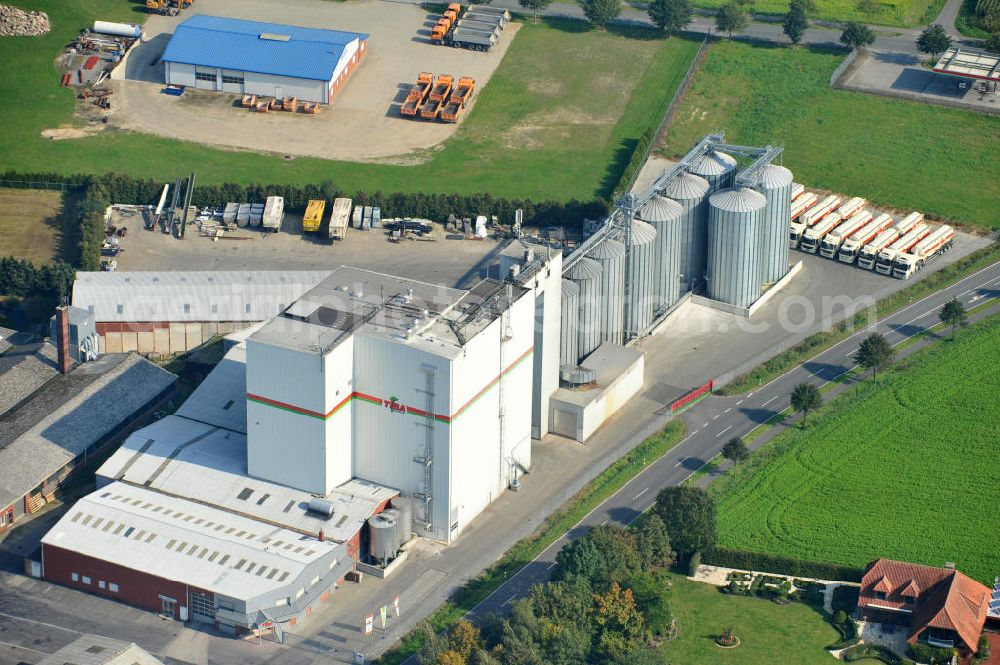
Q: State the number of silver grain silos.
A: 9